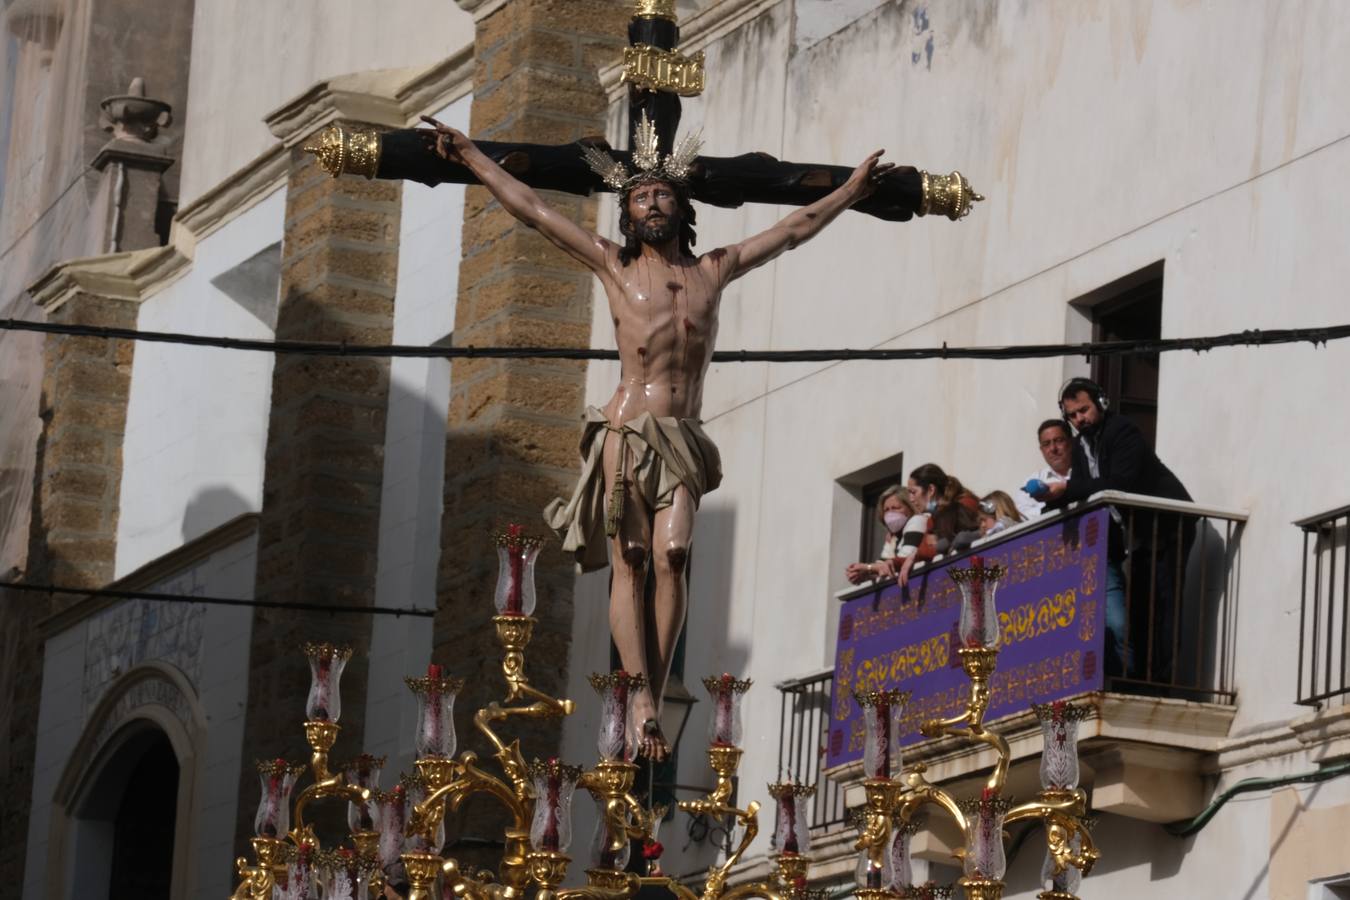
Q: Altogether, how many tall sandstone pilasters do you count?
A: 3